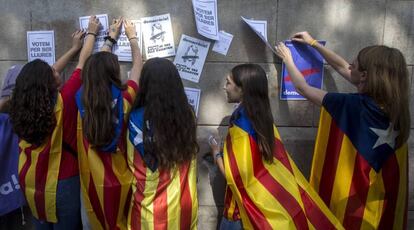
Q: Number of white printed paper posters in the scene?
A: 9